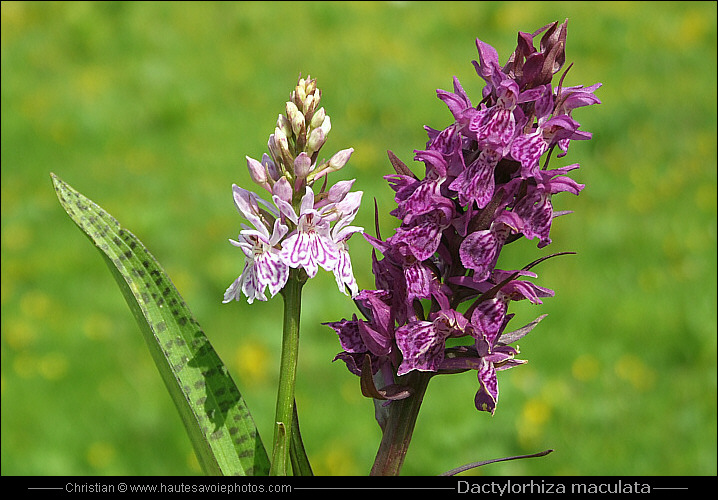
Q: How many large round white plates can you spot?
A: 0